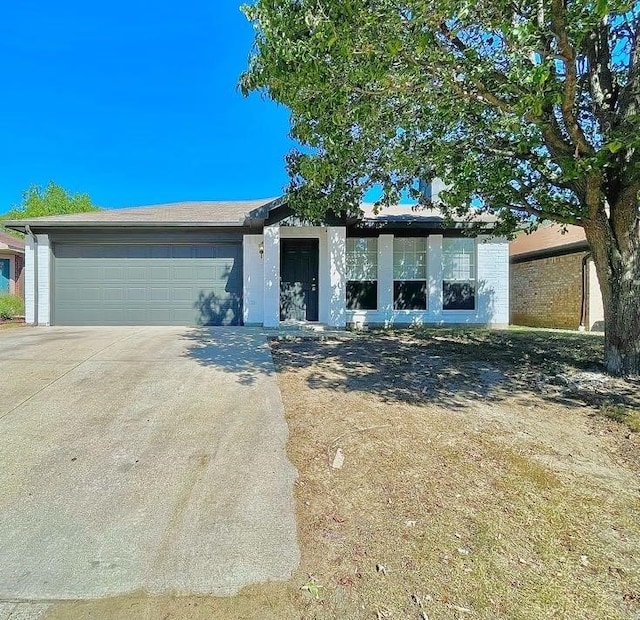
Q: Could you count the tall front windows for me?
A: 3